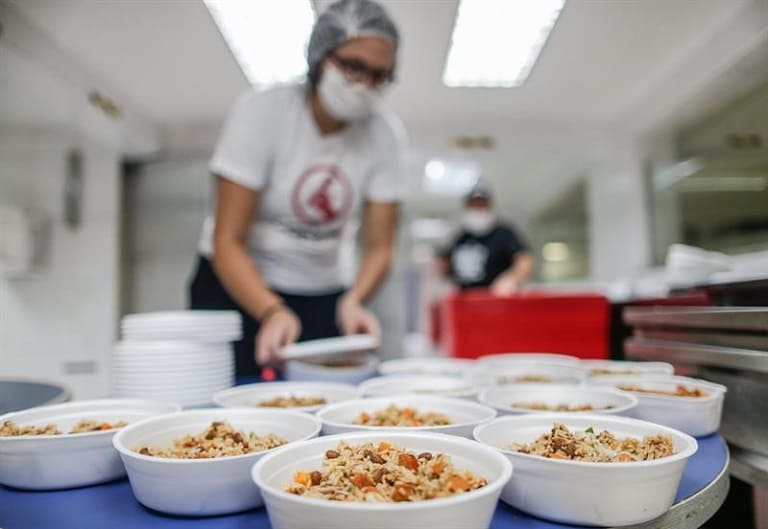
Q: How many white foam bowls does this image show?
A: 13